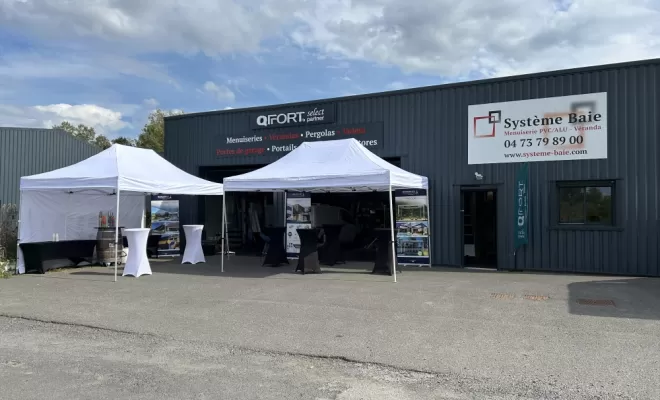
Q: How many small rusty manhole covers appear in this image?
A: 3